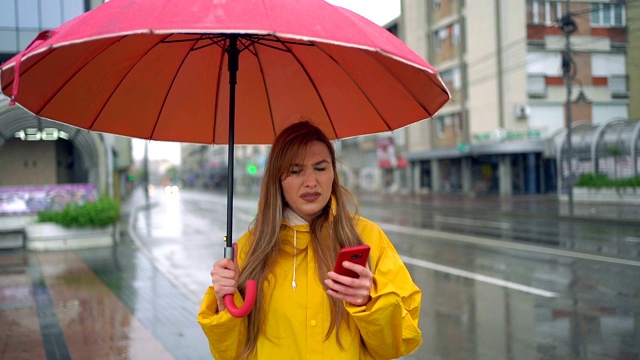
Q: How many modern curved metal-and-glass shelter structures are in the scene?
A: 2